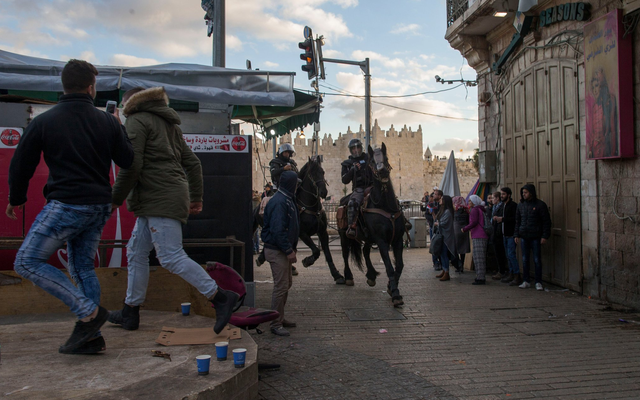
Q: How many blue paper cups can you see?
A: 4